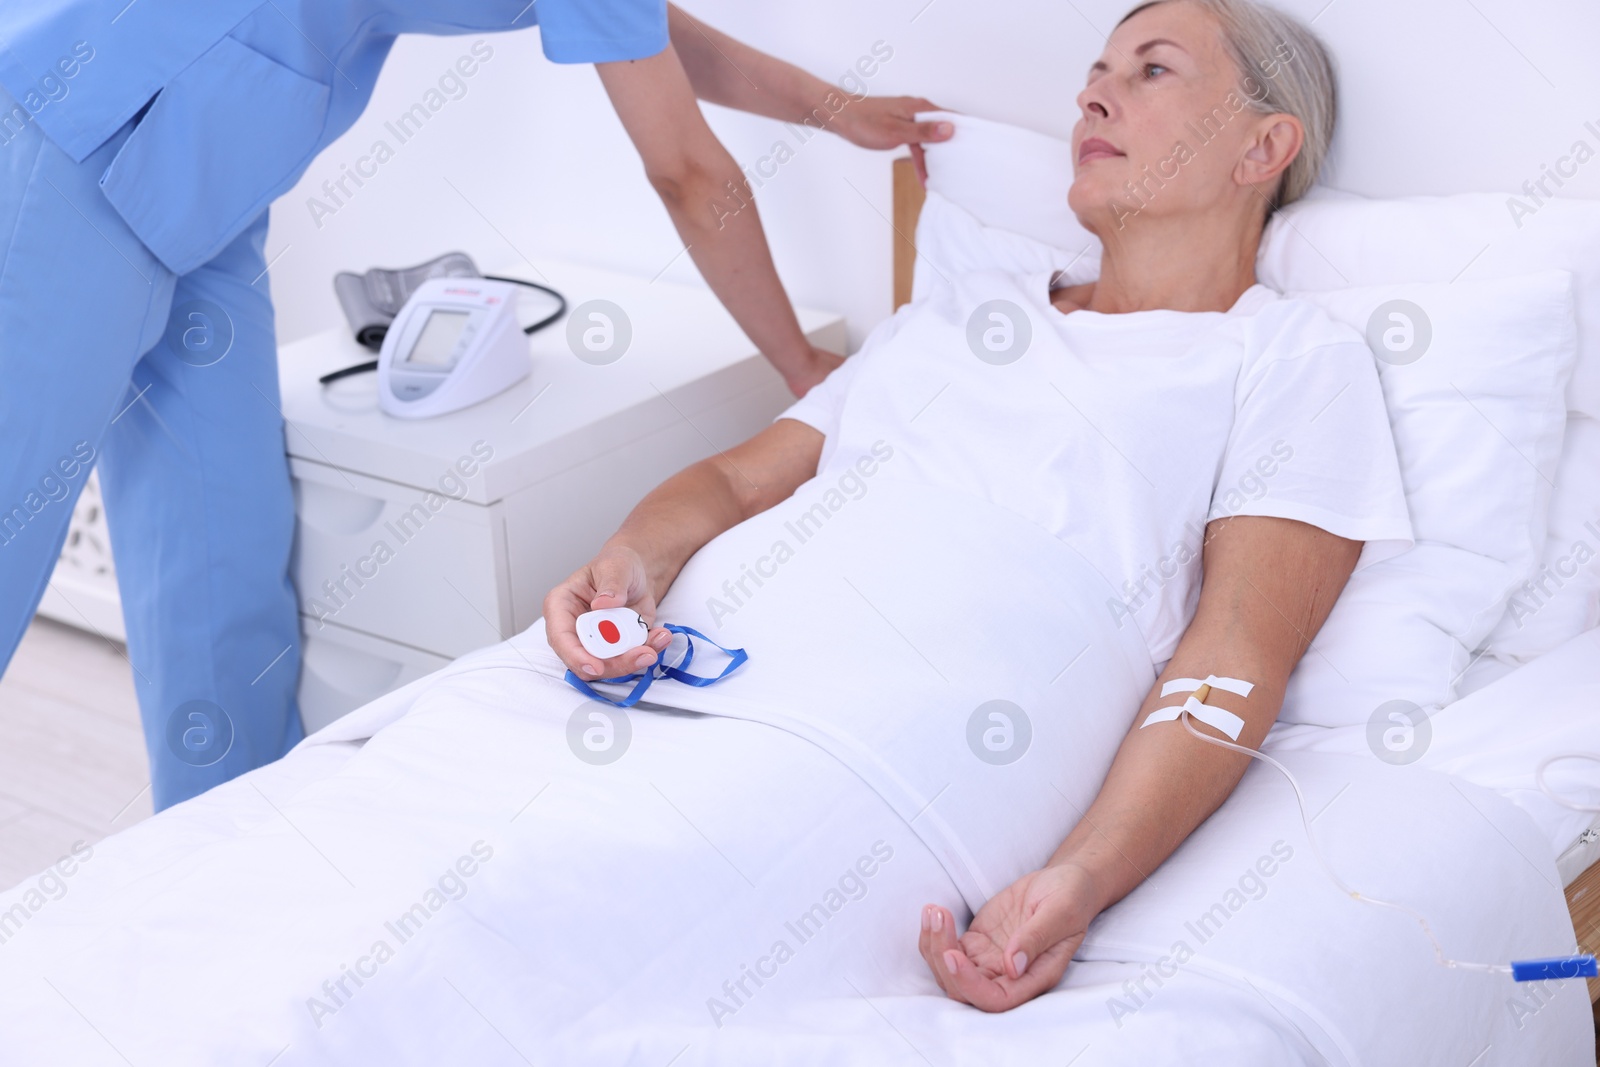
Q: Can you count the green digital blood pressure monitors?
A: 0